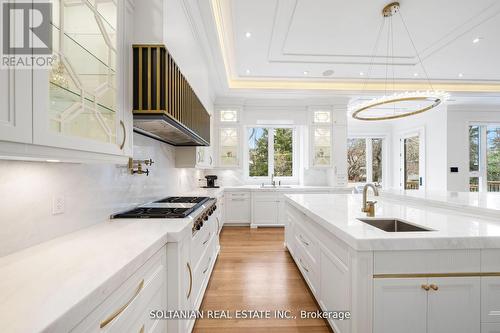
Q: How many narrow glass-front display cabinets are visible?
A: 2